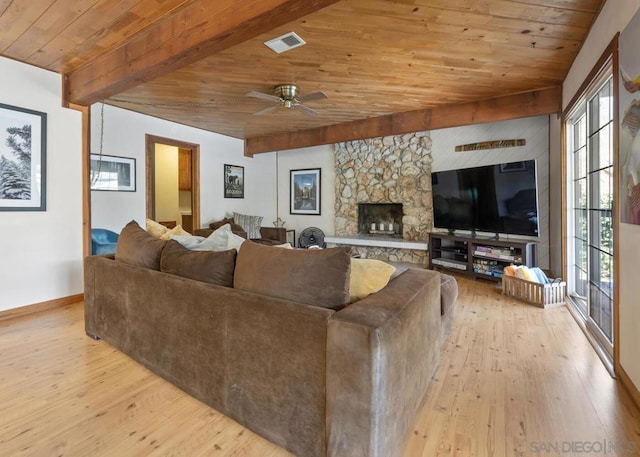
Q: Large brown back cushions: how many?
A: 3